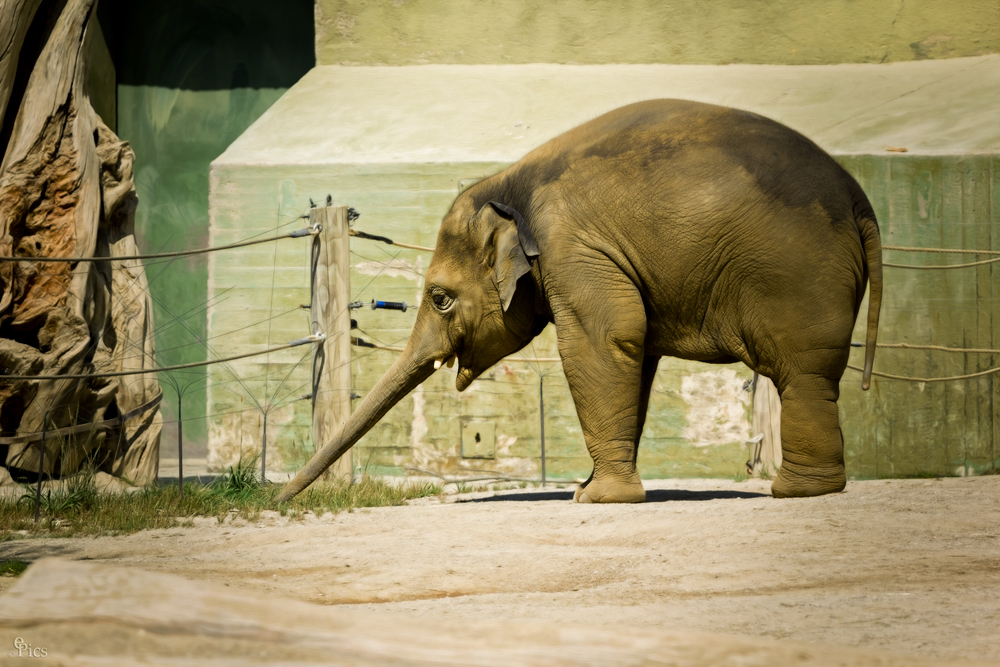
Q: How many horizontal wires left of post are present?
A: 2